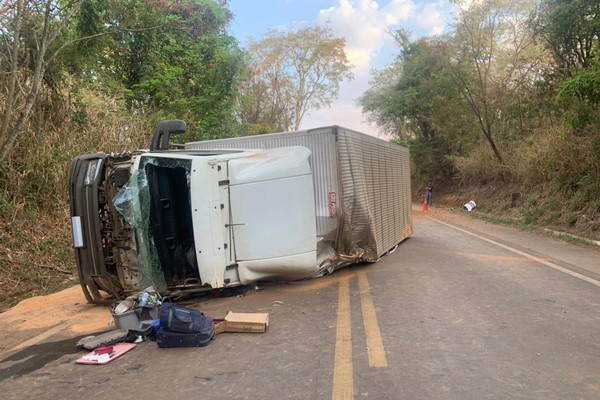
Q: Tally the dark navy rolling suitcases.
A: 1